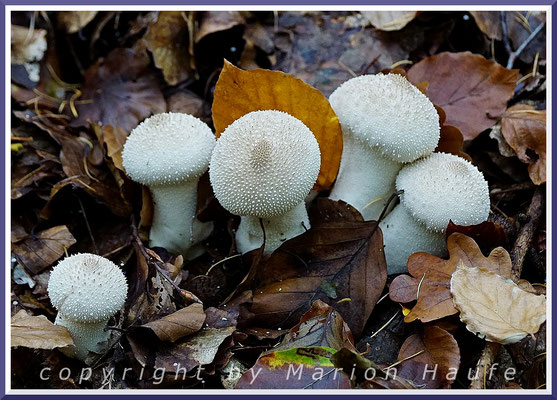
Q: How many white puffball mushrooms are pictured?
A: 5